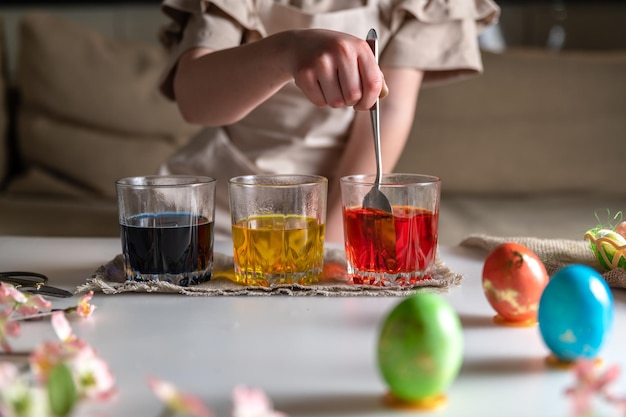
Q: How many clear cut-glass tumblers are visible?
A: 3